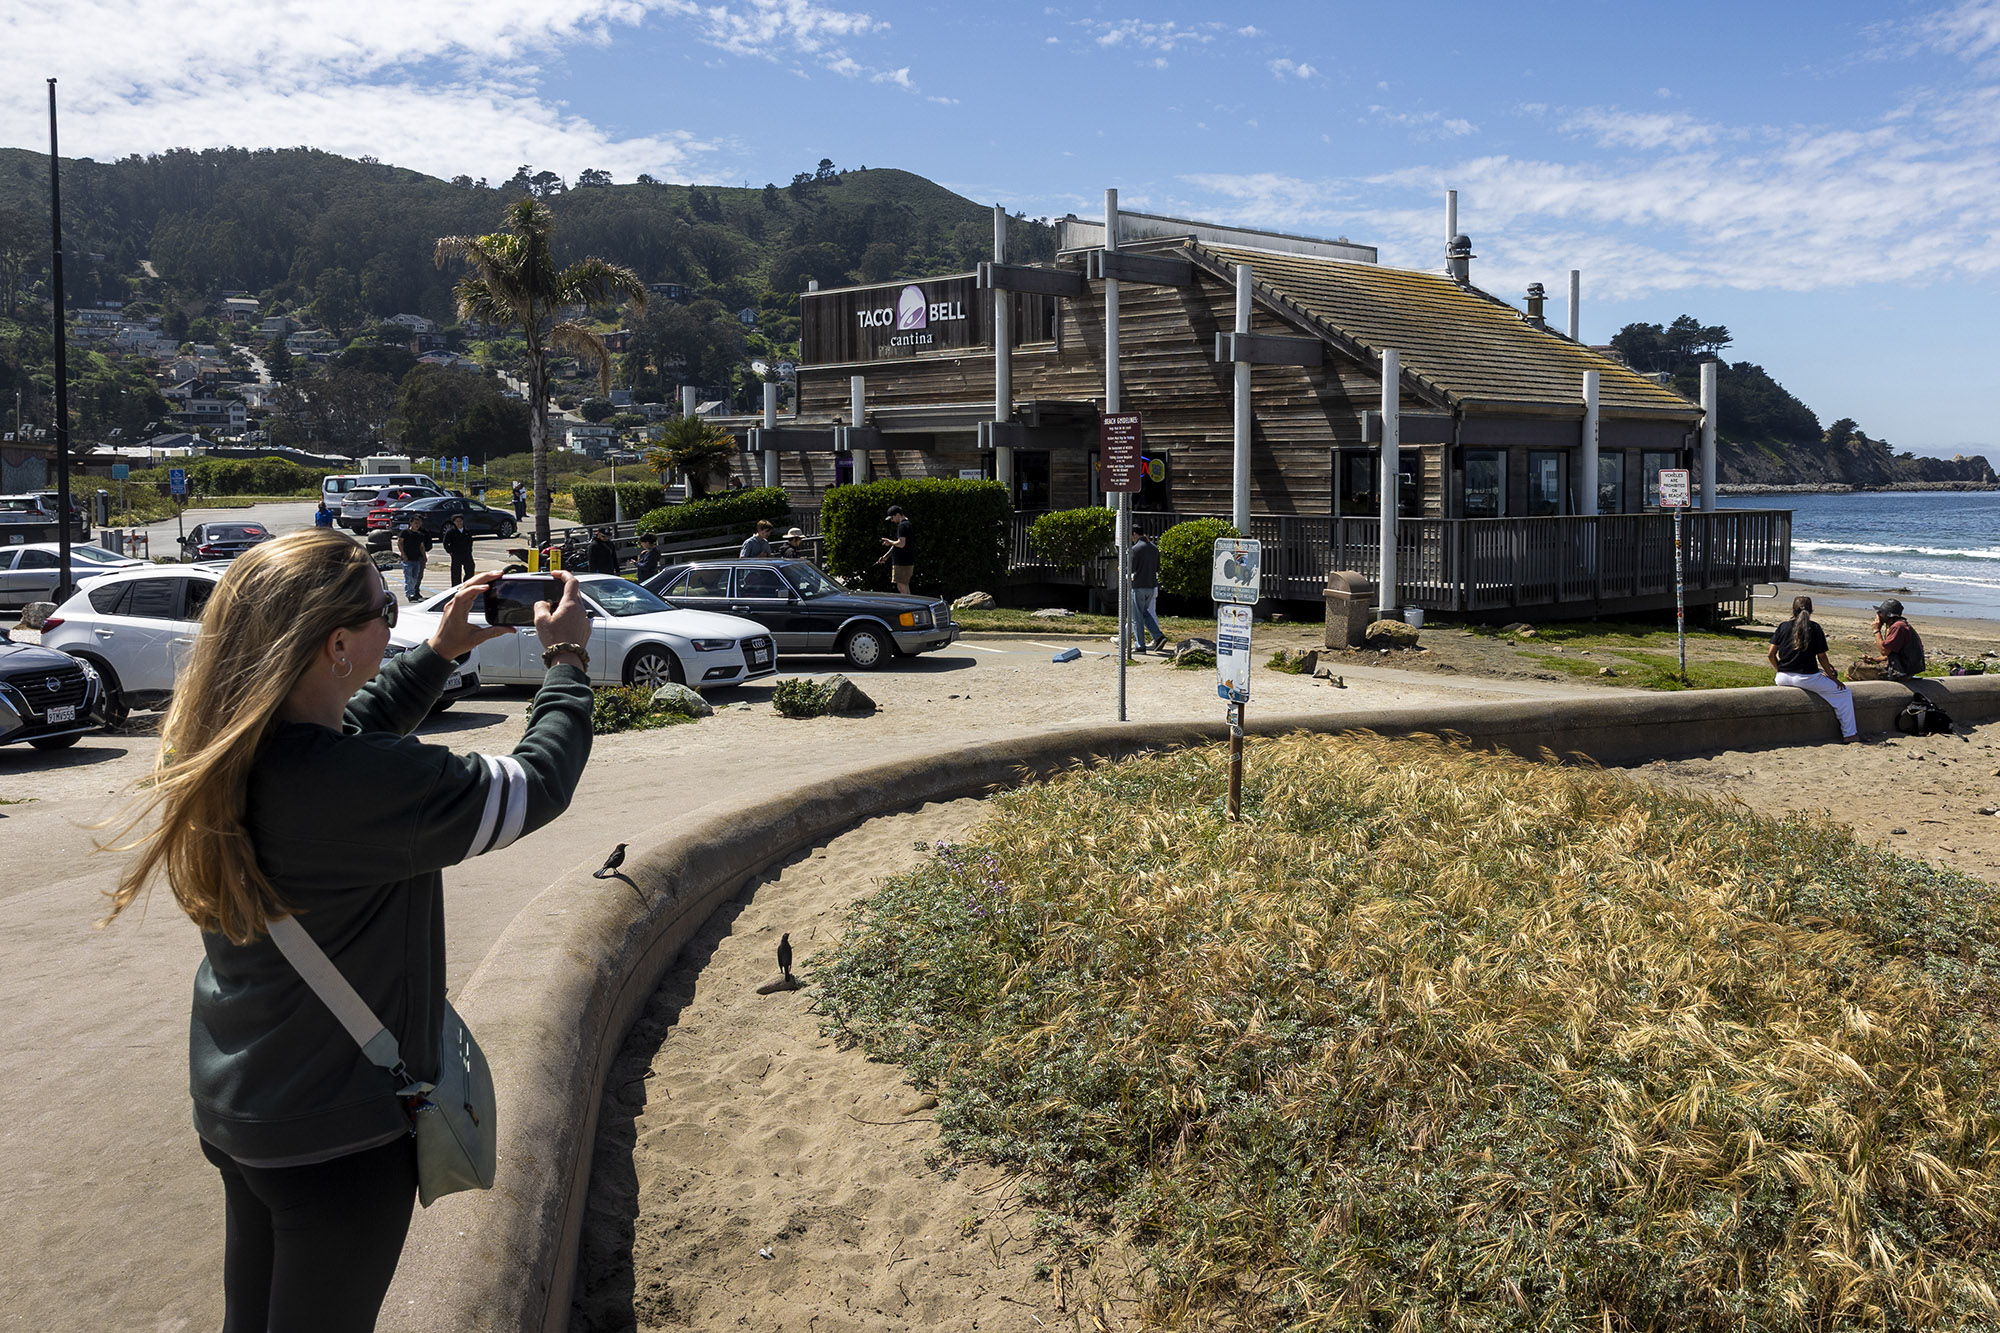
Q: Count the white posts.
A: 11